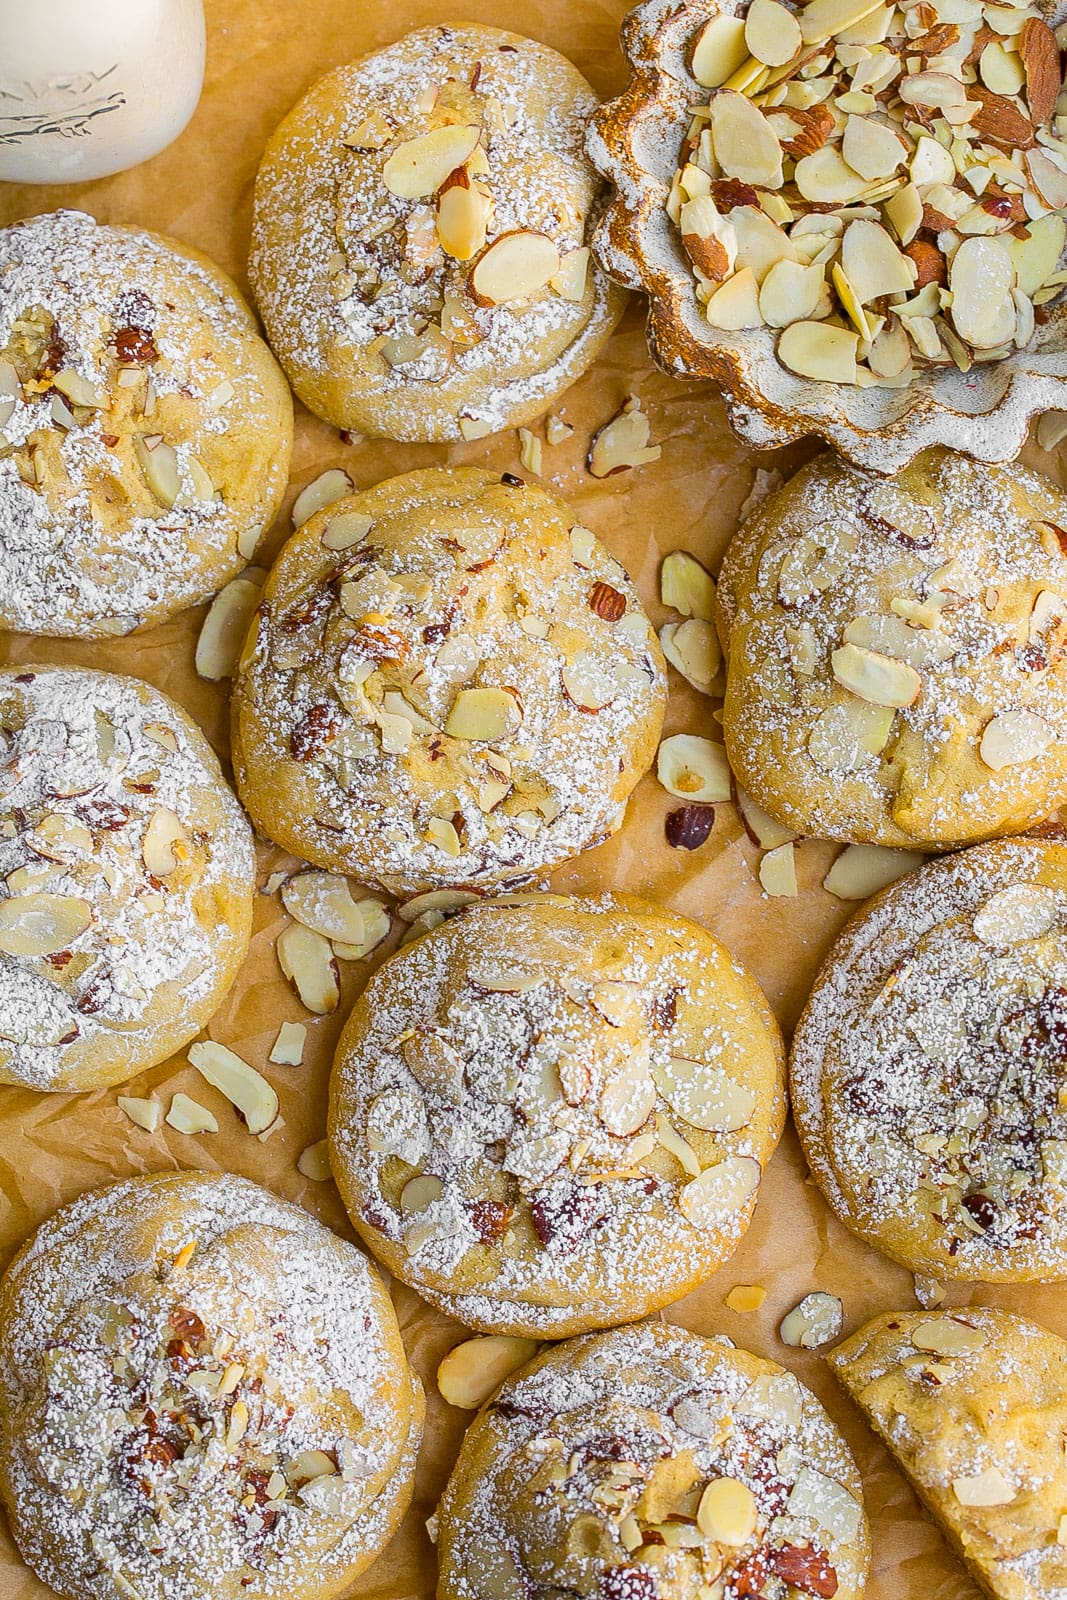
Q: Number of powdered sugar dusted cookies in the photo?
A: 10